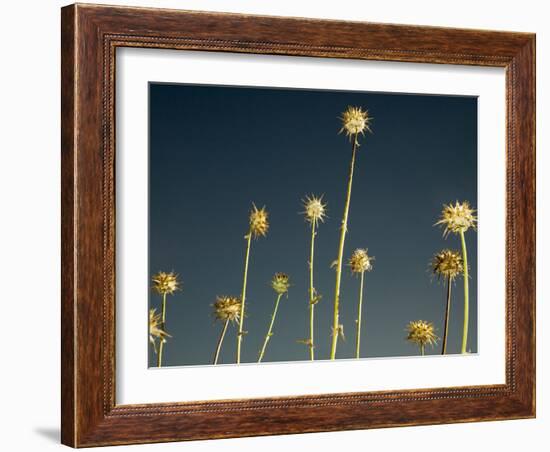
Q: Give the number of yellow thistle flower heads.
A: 11